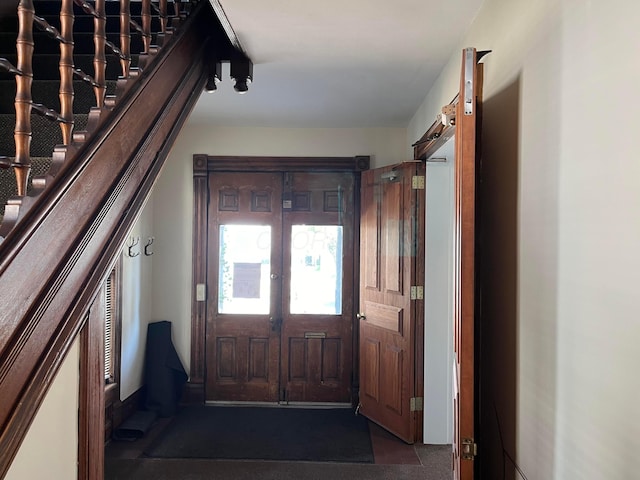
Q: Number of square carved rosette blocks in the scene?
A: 2